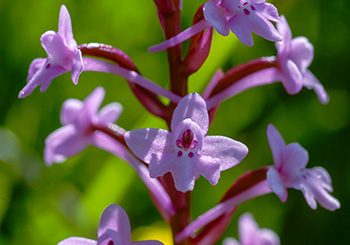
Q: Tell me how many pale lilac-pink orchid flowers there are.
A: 8